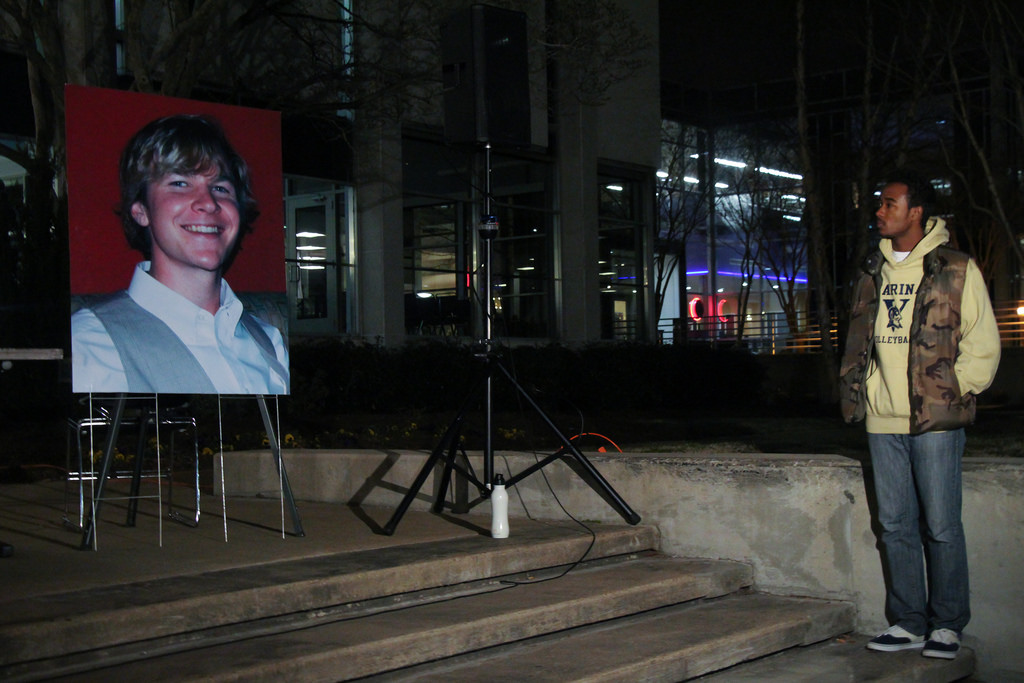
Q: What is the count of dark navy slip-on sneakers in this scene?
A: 2